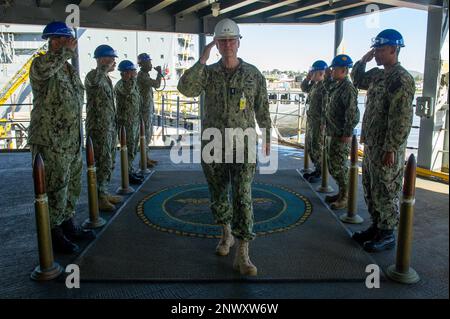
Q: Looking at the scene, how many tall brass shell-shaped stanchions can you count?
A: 8